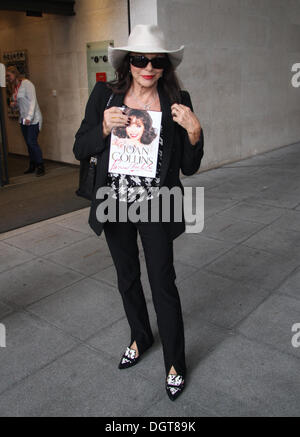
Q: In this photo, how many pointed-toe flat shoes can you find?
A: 2